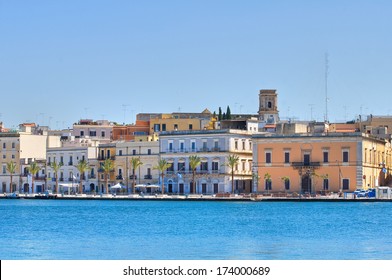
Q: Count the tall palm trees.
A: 9